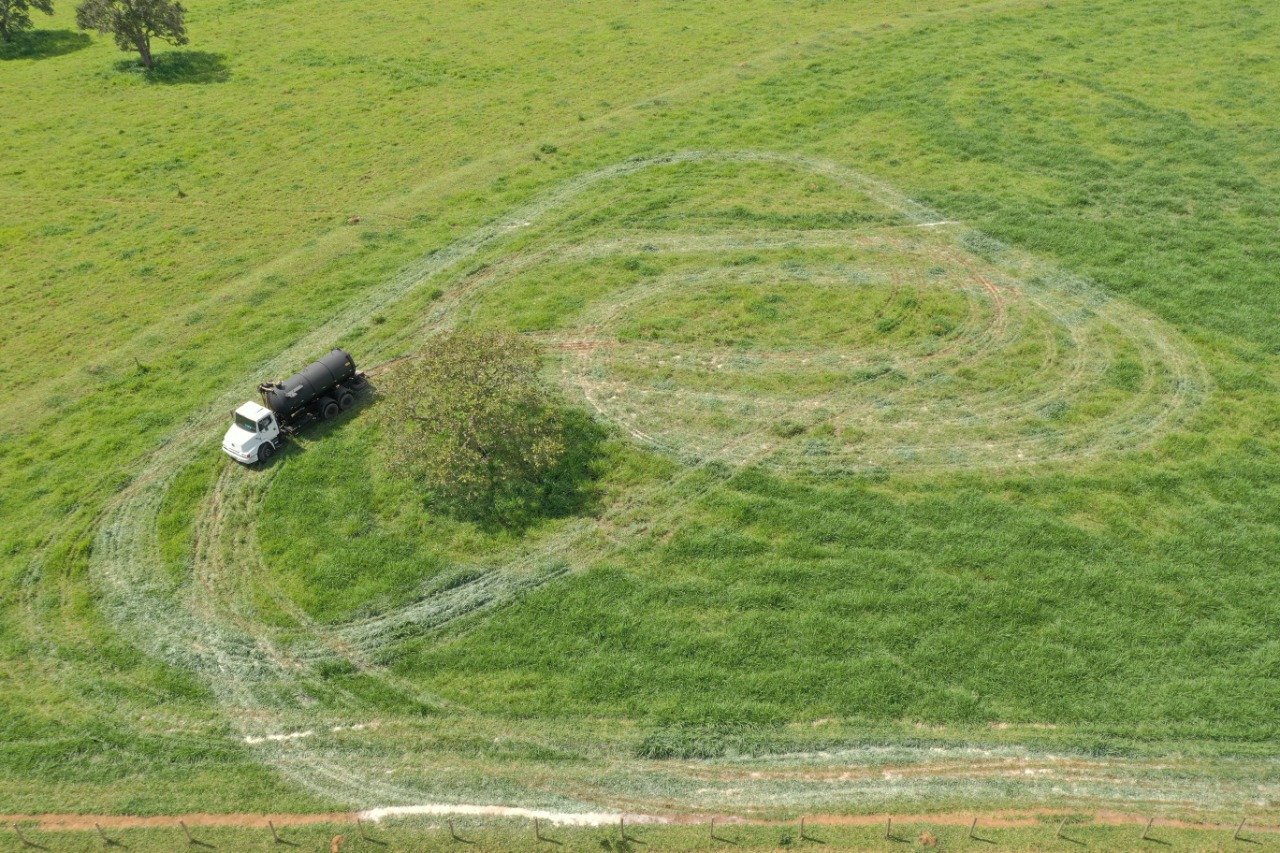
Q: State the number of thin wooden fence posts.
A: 15